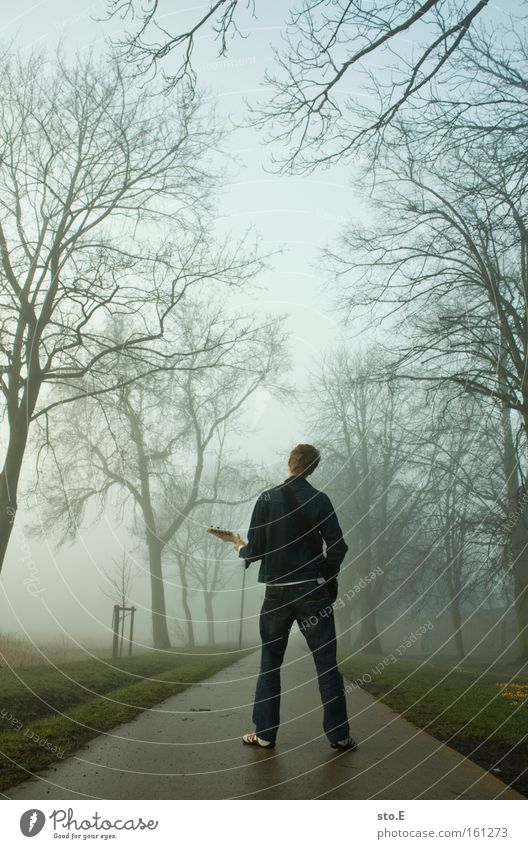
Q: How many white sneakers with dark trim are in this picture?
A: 2